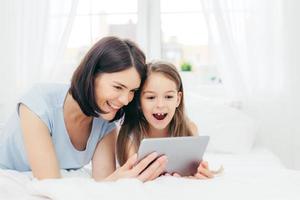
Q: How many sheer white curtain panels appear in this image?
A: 2